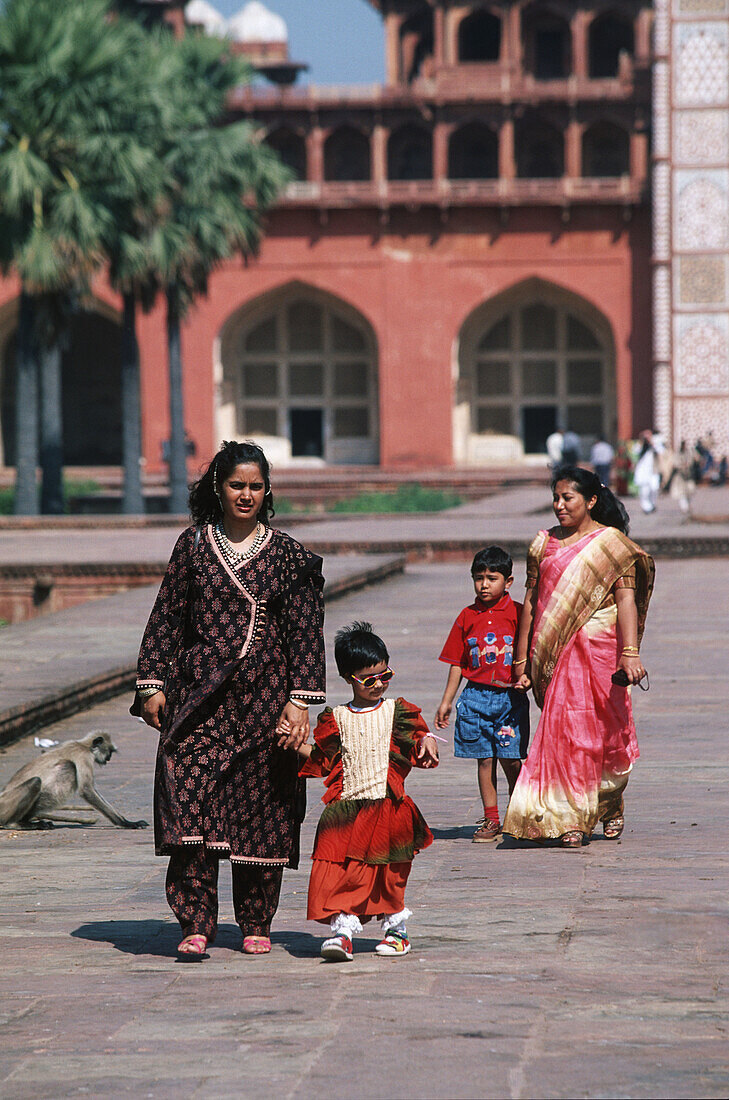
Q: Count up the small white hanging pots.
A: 0